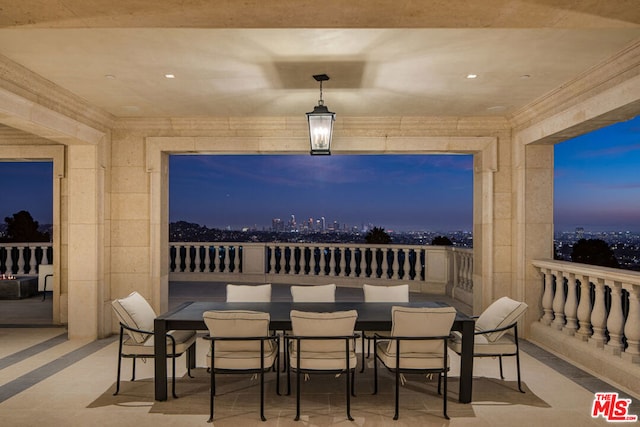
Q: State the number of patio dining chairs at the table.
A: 8